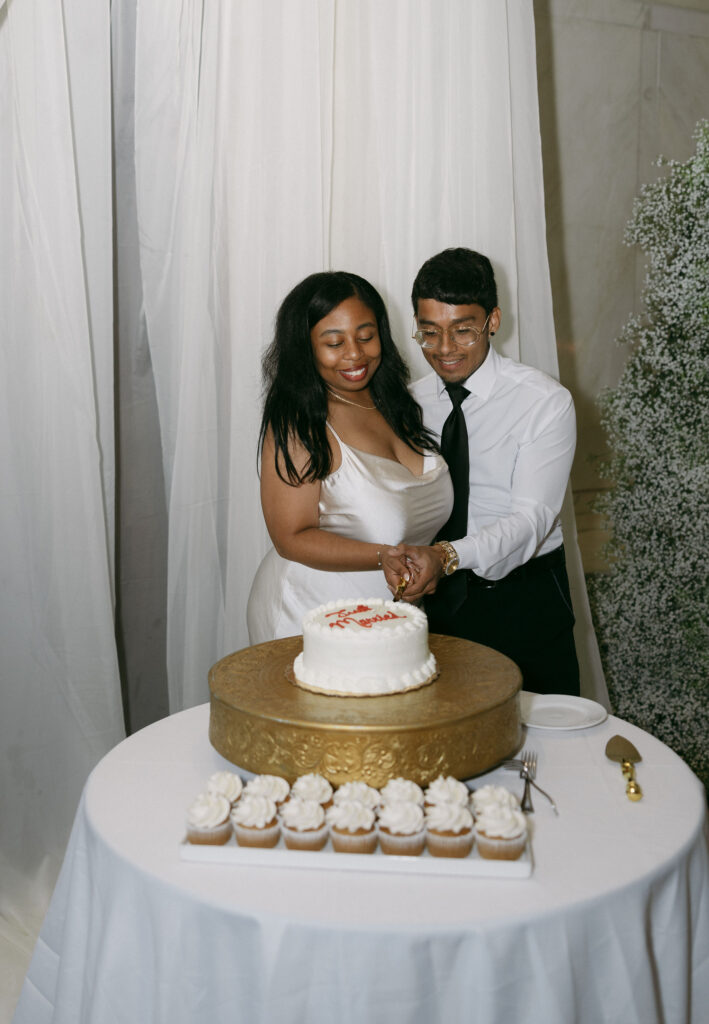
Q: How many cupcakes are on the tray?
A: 14